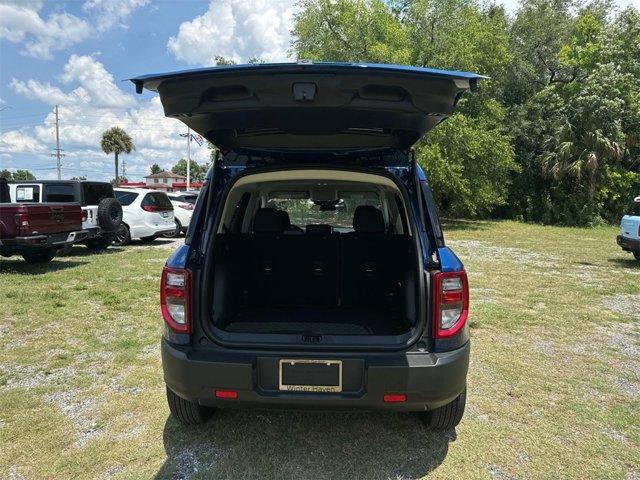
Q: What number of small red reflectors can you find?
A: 2